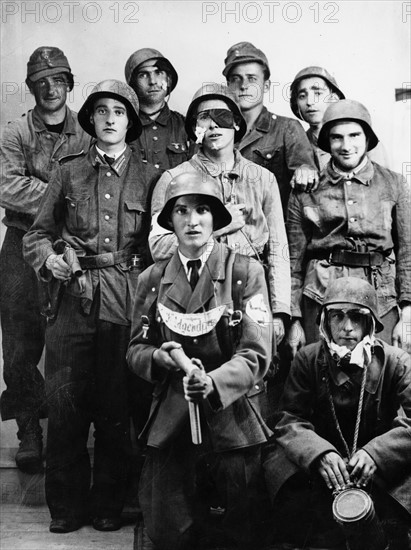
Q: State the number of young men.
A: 9